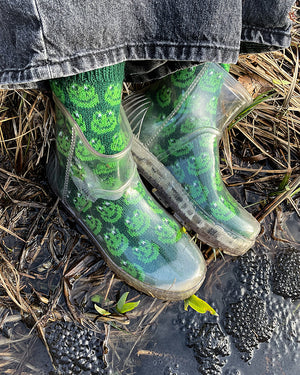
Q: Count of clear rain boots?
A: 2